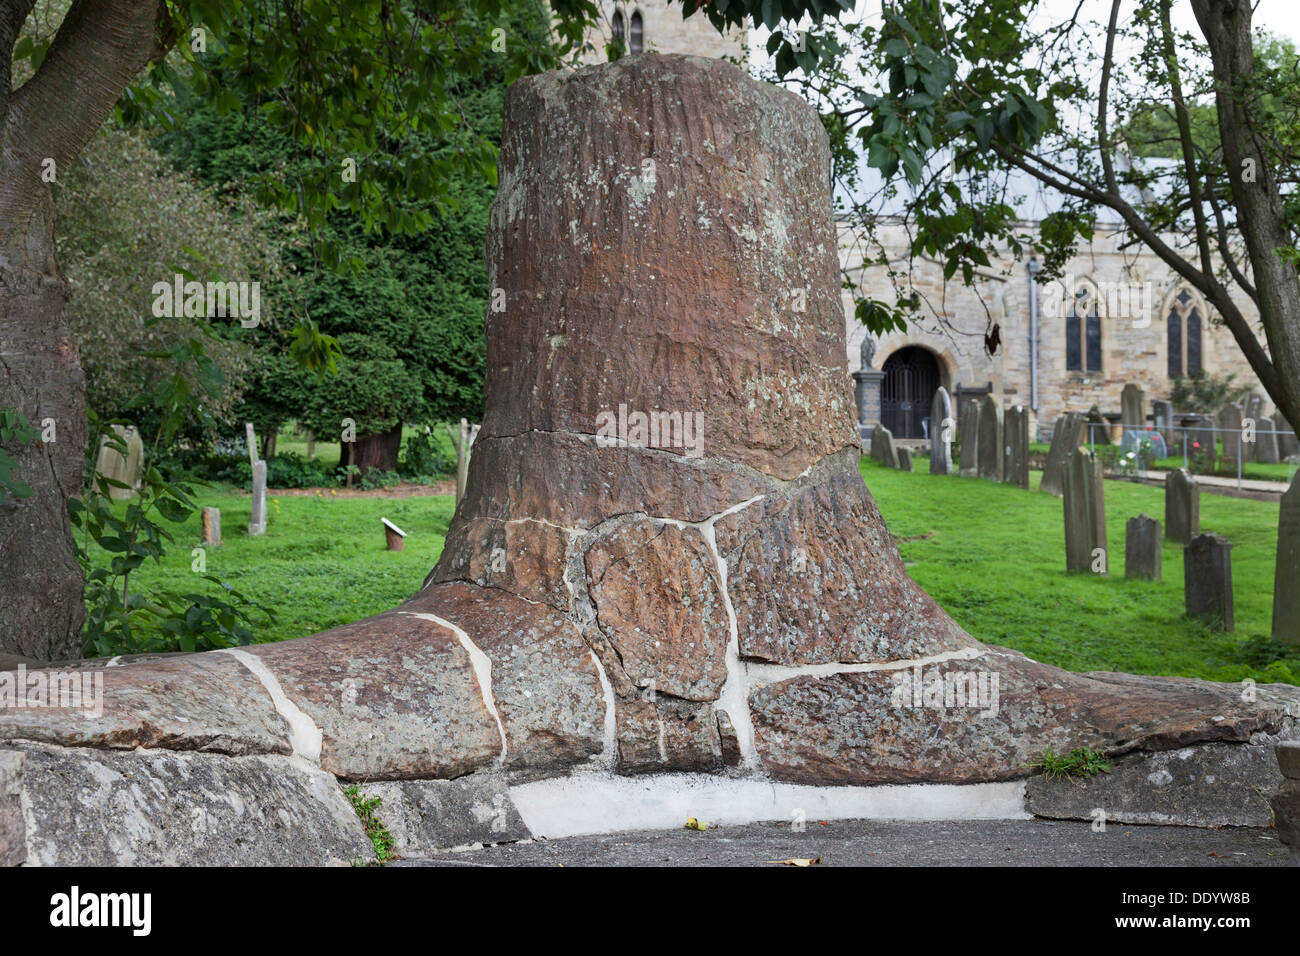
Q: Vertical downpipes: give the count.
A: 1